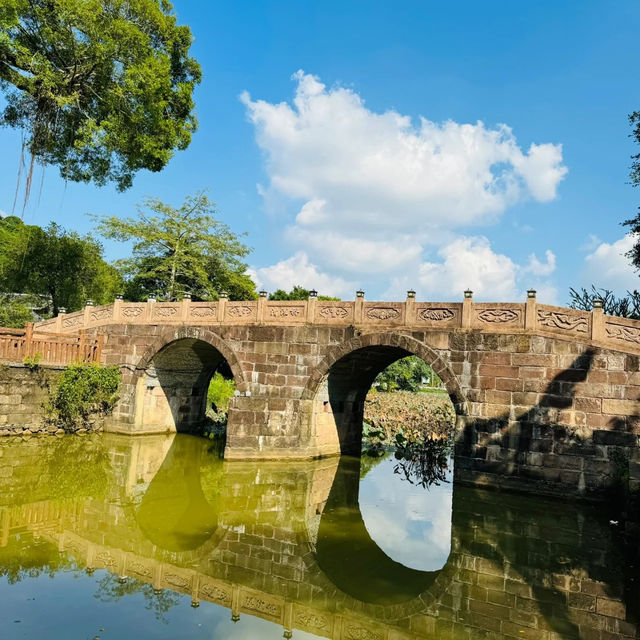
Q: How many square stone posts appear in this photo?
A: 13